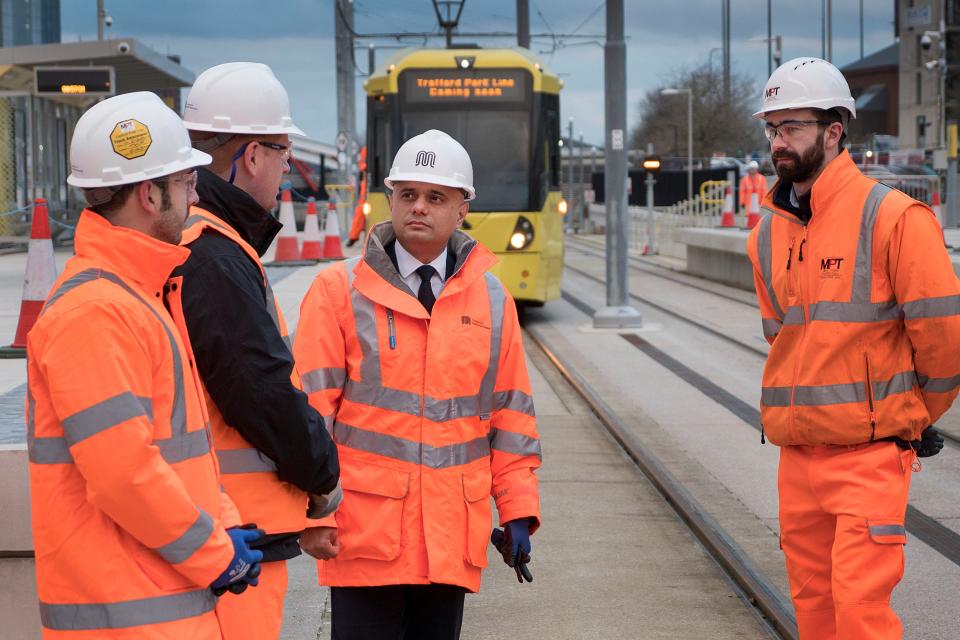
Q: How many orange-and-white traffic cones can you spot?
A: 7